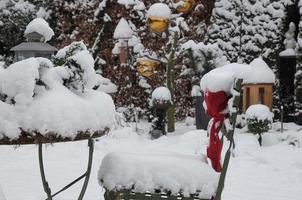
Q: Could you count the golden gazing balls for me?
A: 3